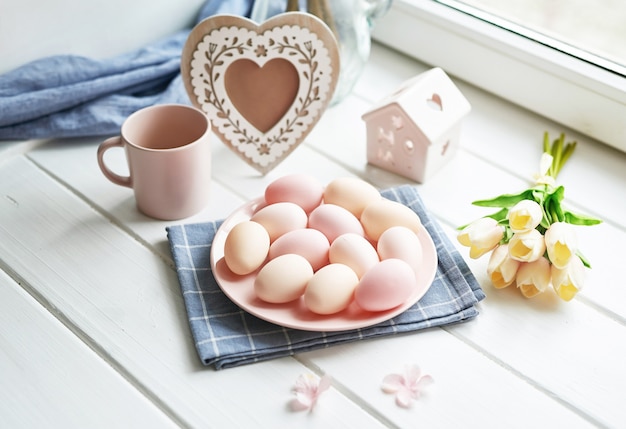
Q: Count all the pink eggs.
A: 4